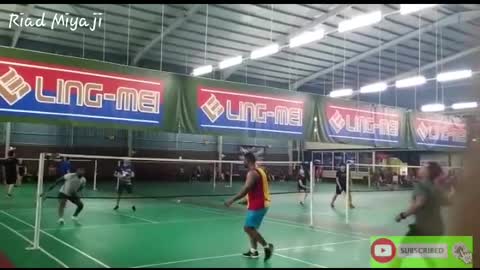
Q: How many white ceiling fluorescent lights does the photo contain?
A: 12